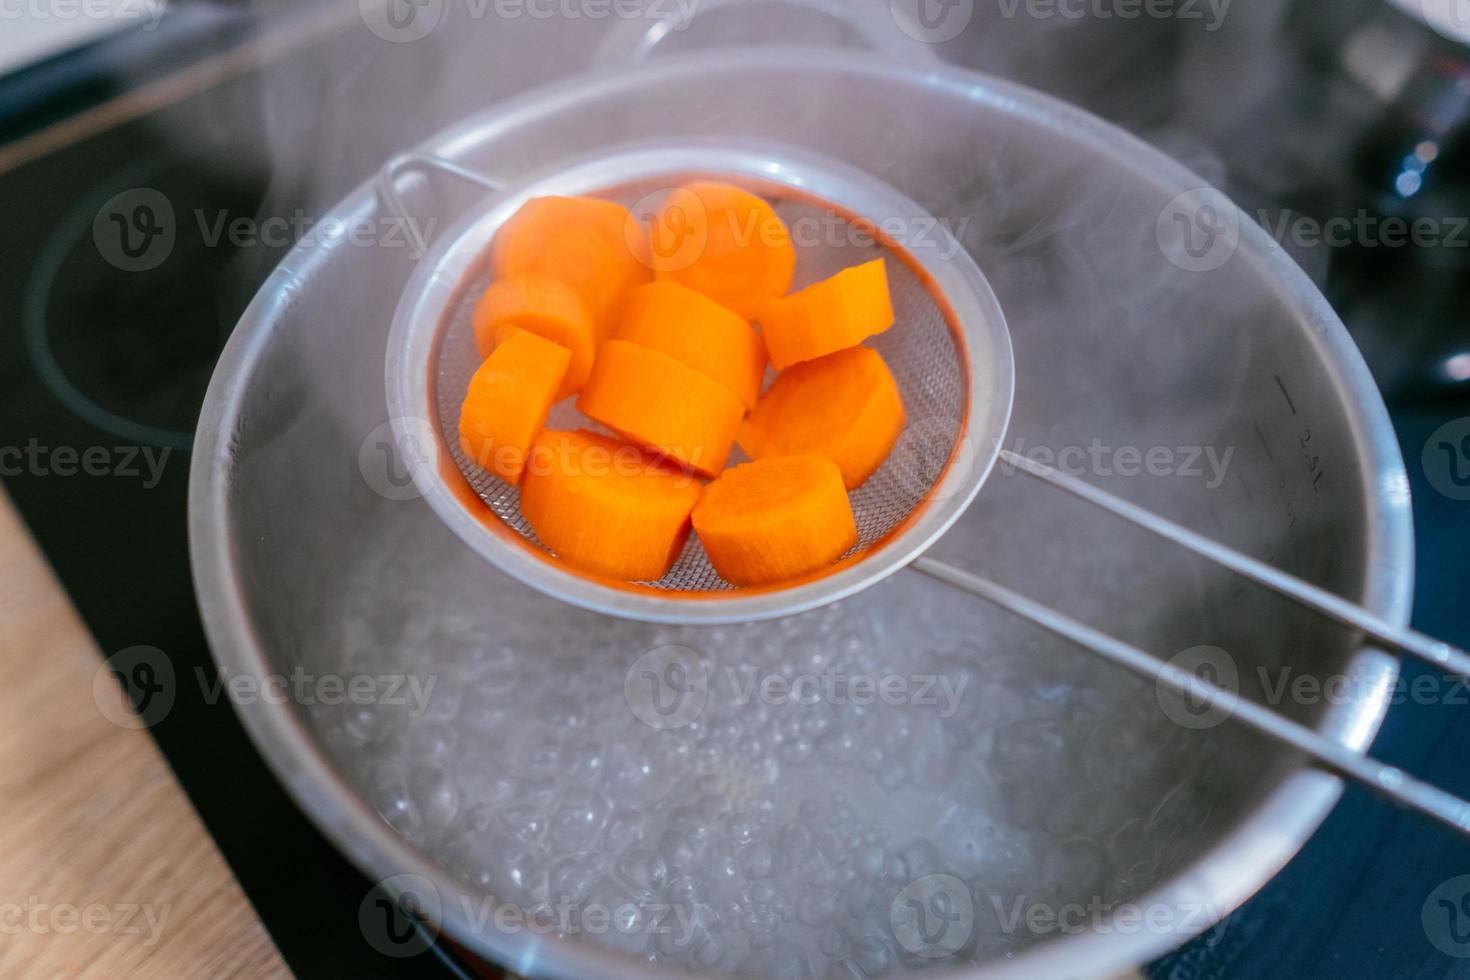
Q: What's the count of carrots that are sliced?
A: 10